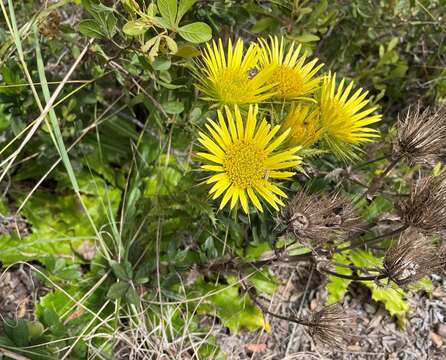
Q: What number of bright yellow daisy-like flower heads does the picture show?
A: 5